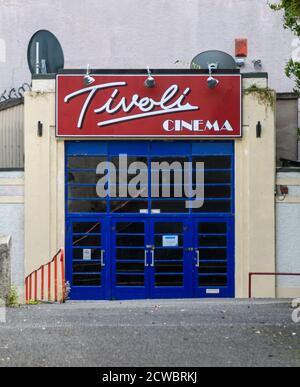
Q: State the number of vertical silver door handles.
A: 4